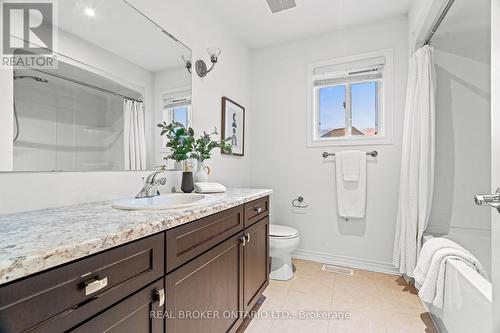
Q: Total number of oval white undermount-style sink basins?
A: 1